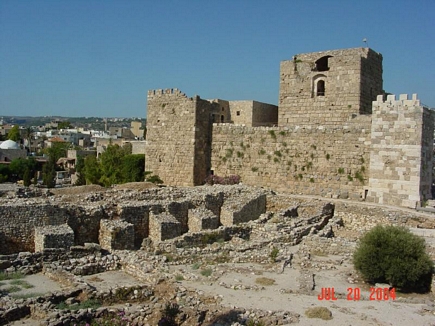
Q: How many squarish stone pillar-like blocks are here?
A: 5